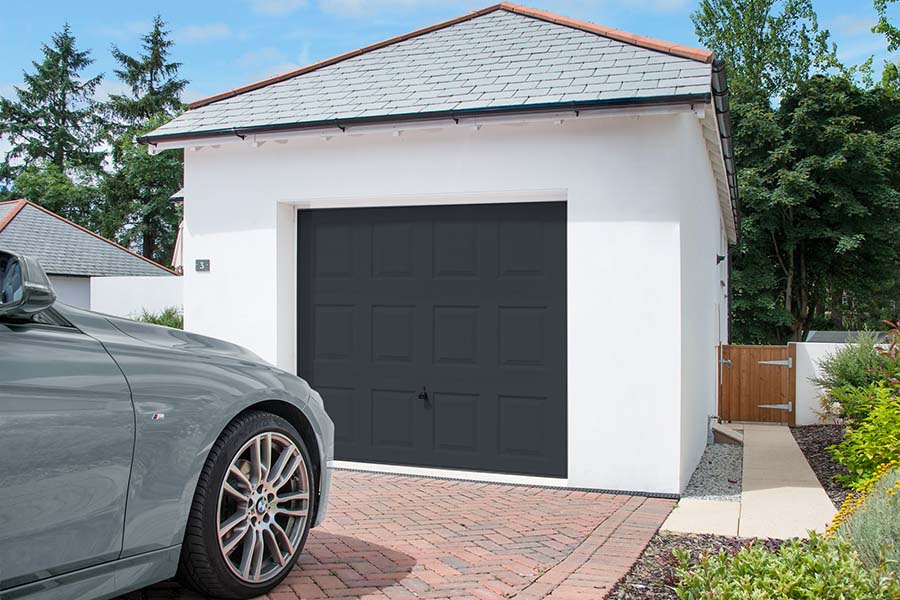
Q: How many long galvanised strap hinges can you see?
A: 2